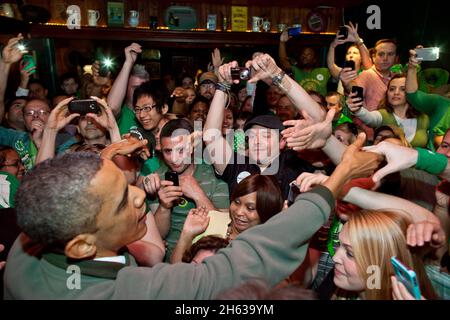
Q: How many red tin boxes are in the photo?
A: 0